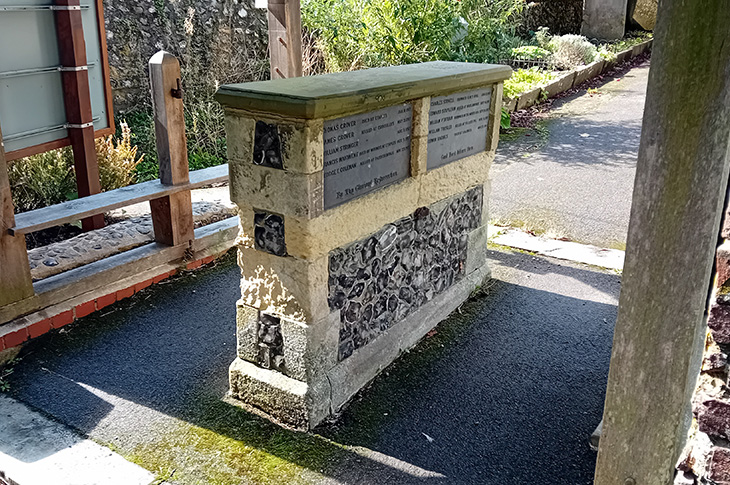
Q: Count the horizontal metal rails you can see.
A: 3